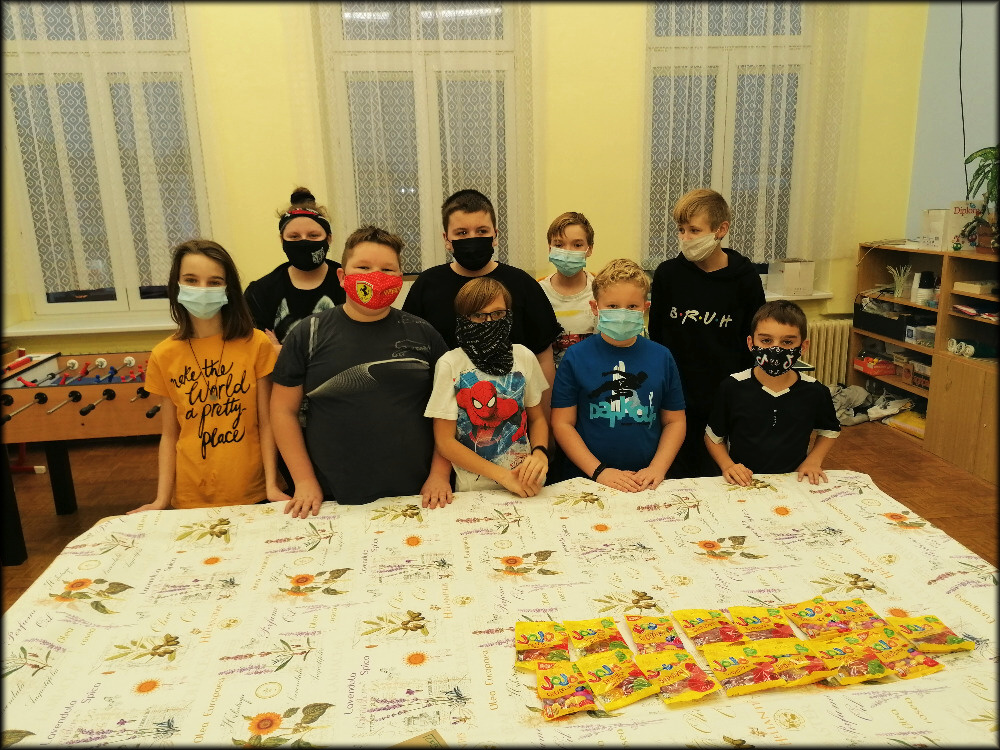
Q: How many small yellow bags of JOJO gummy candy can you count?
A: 15